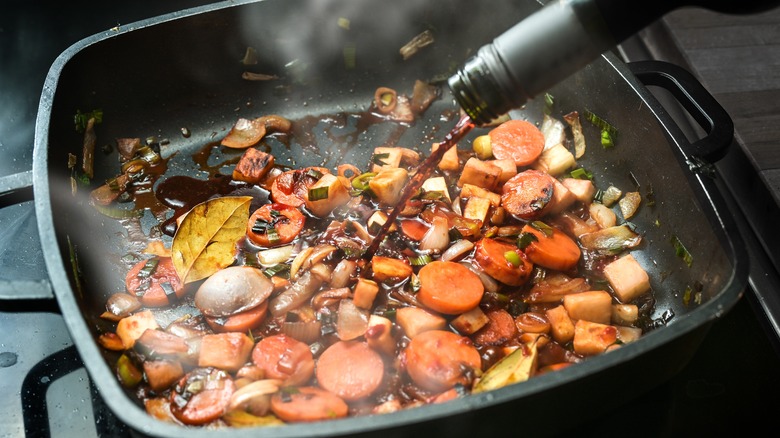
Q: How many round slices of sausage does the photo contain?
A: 0